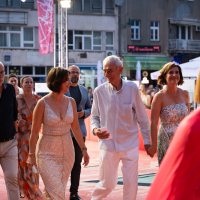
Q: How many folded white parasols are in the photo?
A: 2